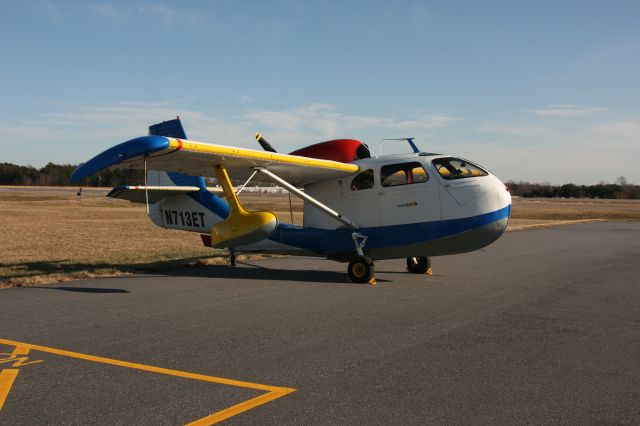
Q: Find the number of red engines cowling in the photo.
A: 1